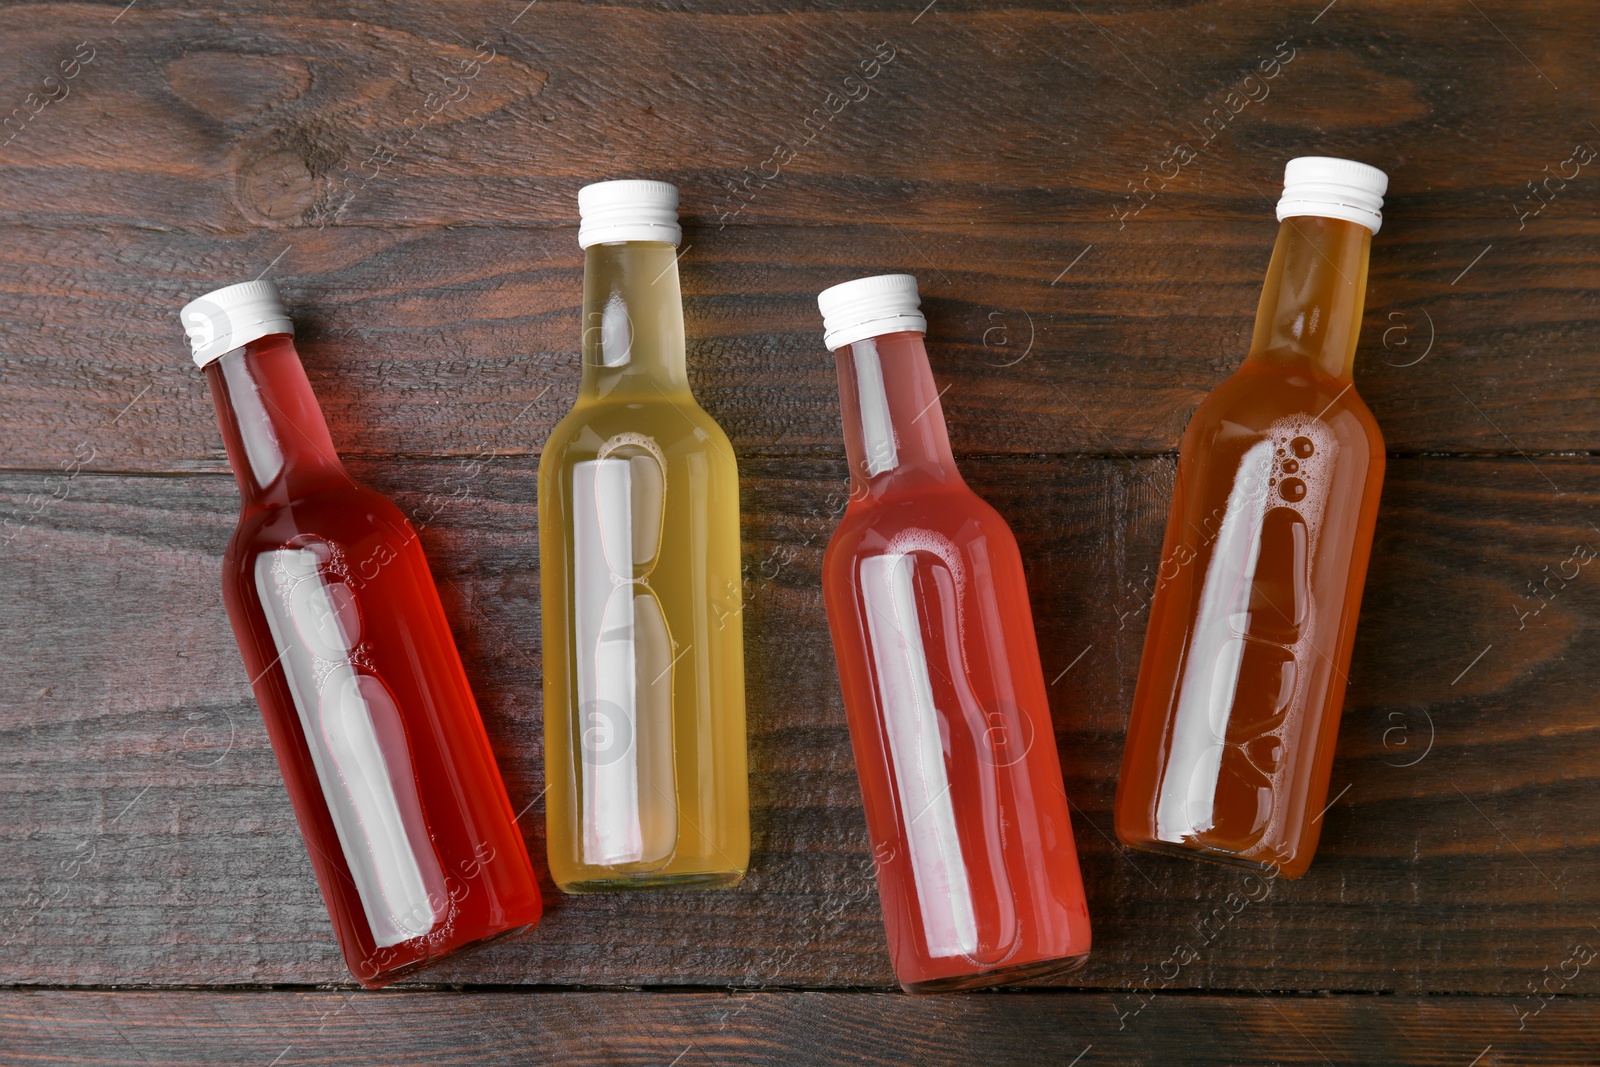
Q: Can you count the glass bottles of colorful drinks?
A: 4